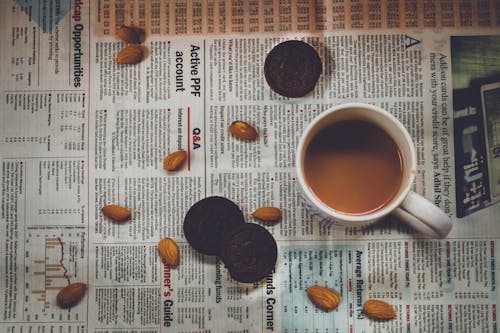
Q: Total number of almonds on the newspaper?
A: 10